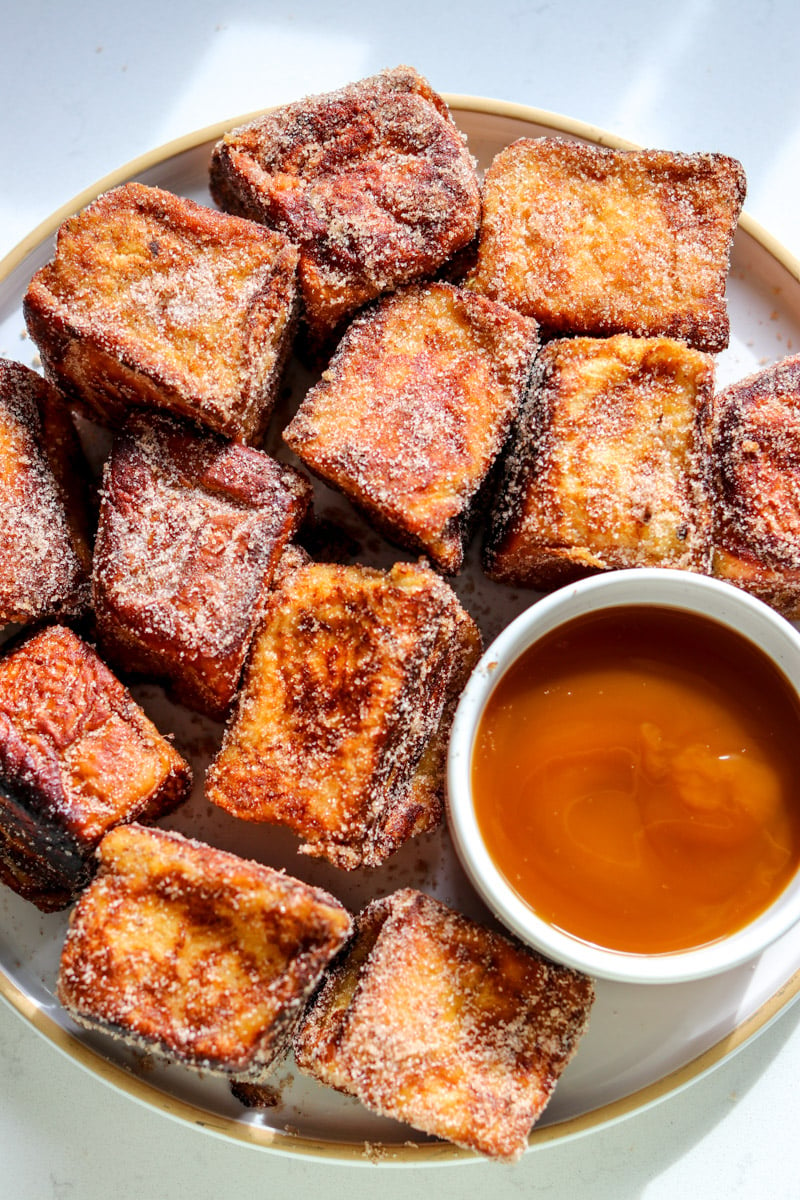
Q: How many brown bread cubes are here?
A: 12